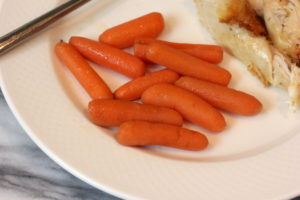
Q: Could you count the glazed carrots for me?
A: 10